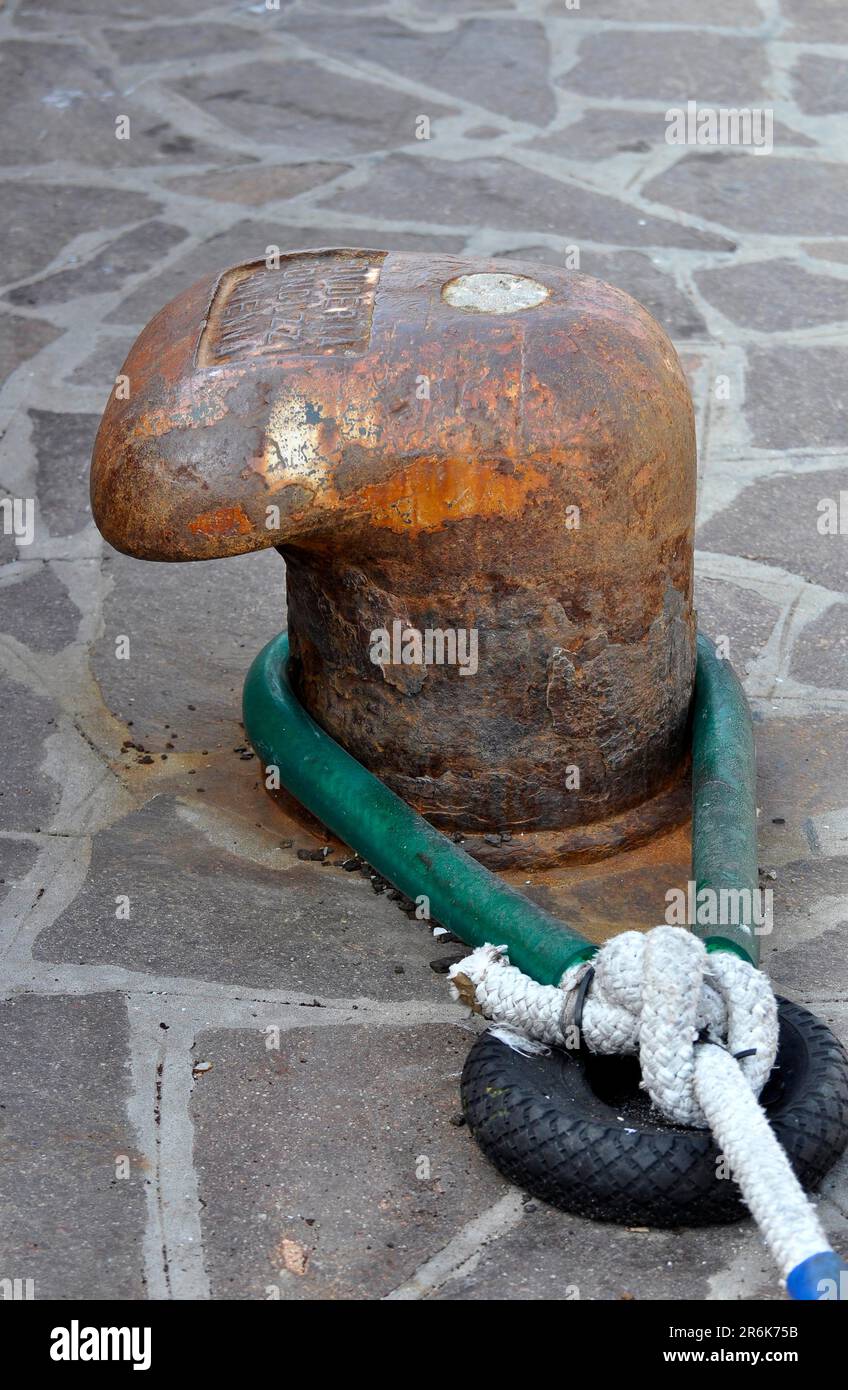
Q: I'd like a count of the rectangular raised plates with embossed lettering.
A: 1